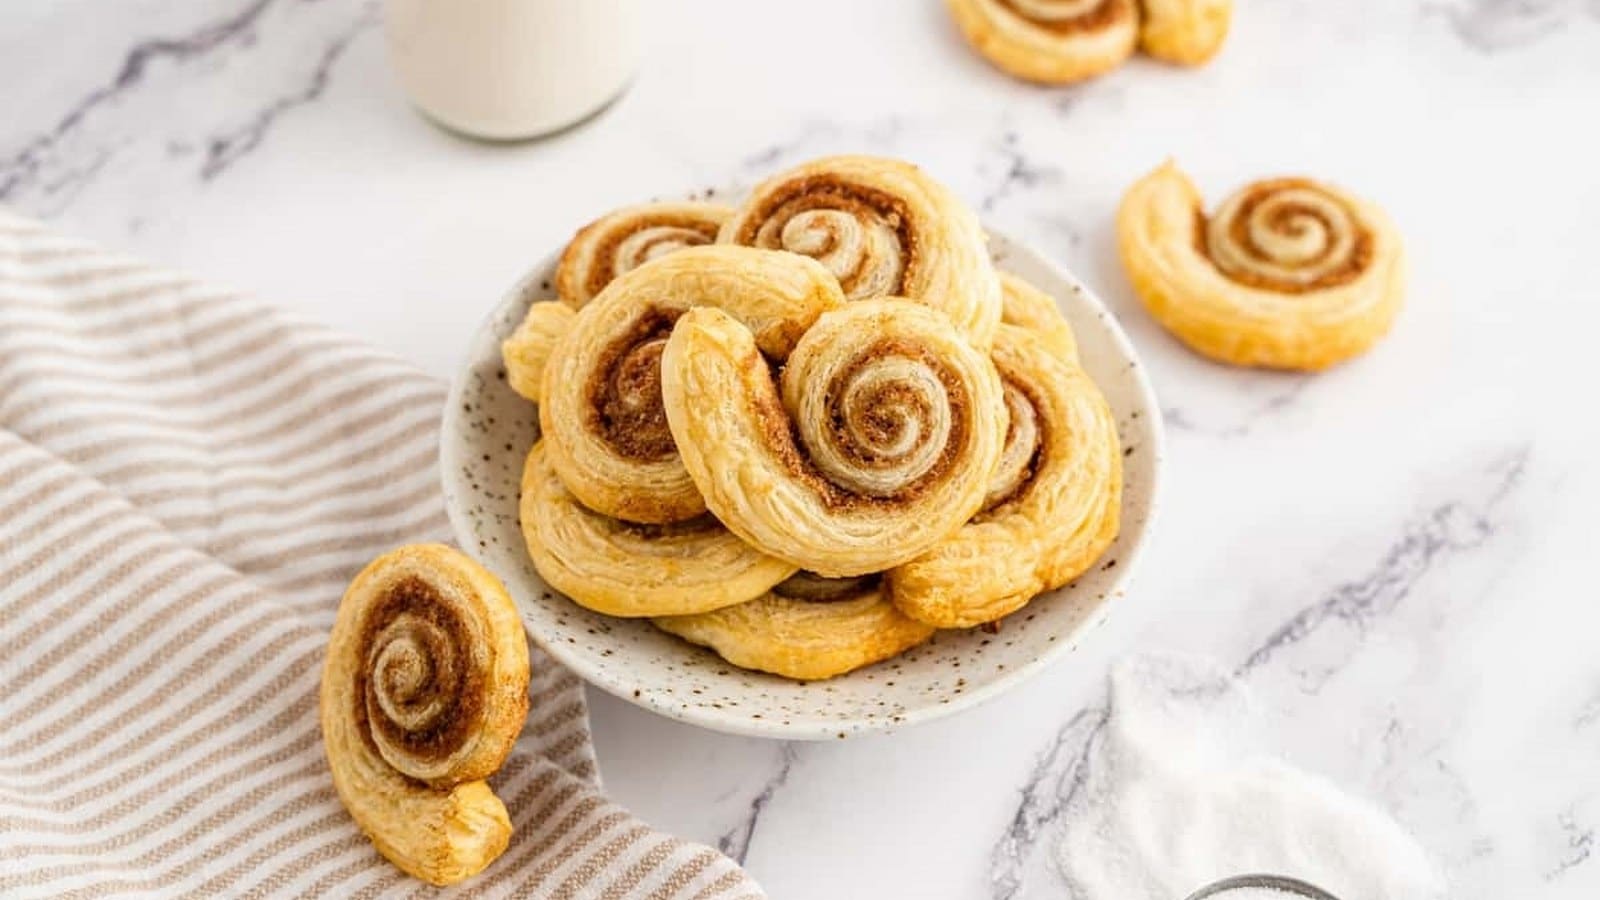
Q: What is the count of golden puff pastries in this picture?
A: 11